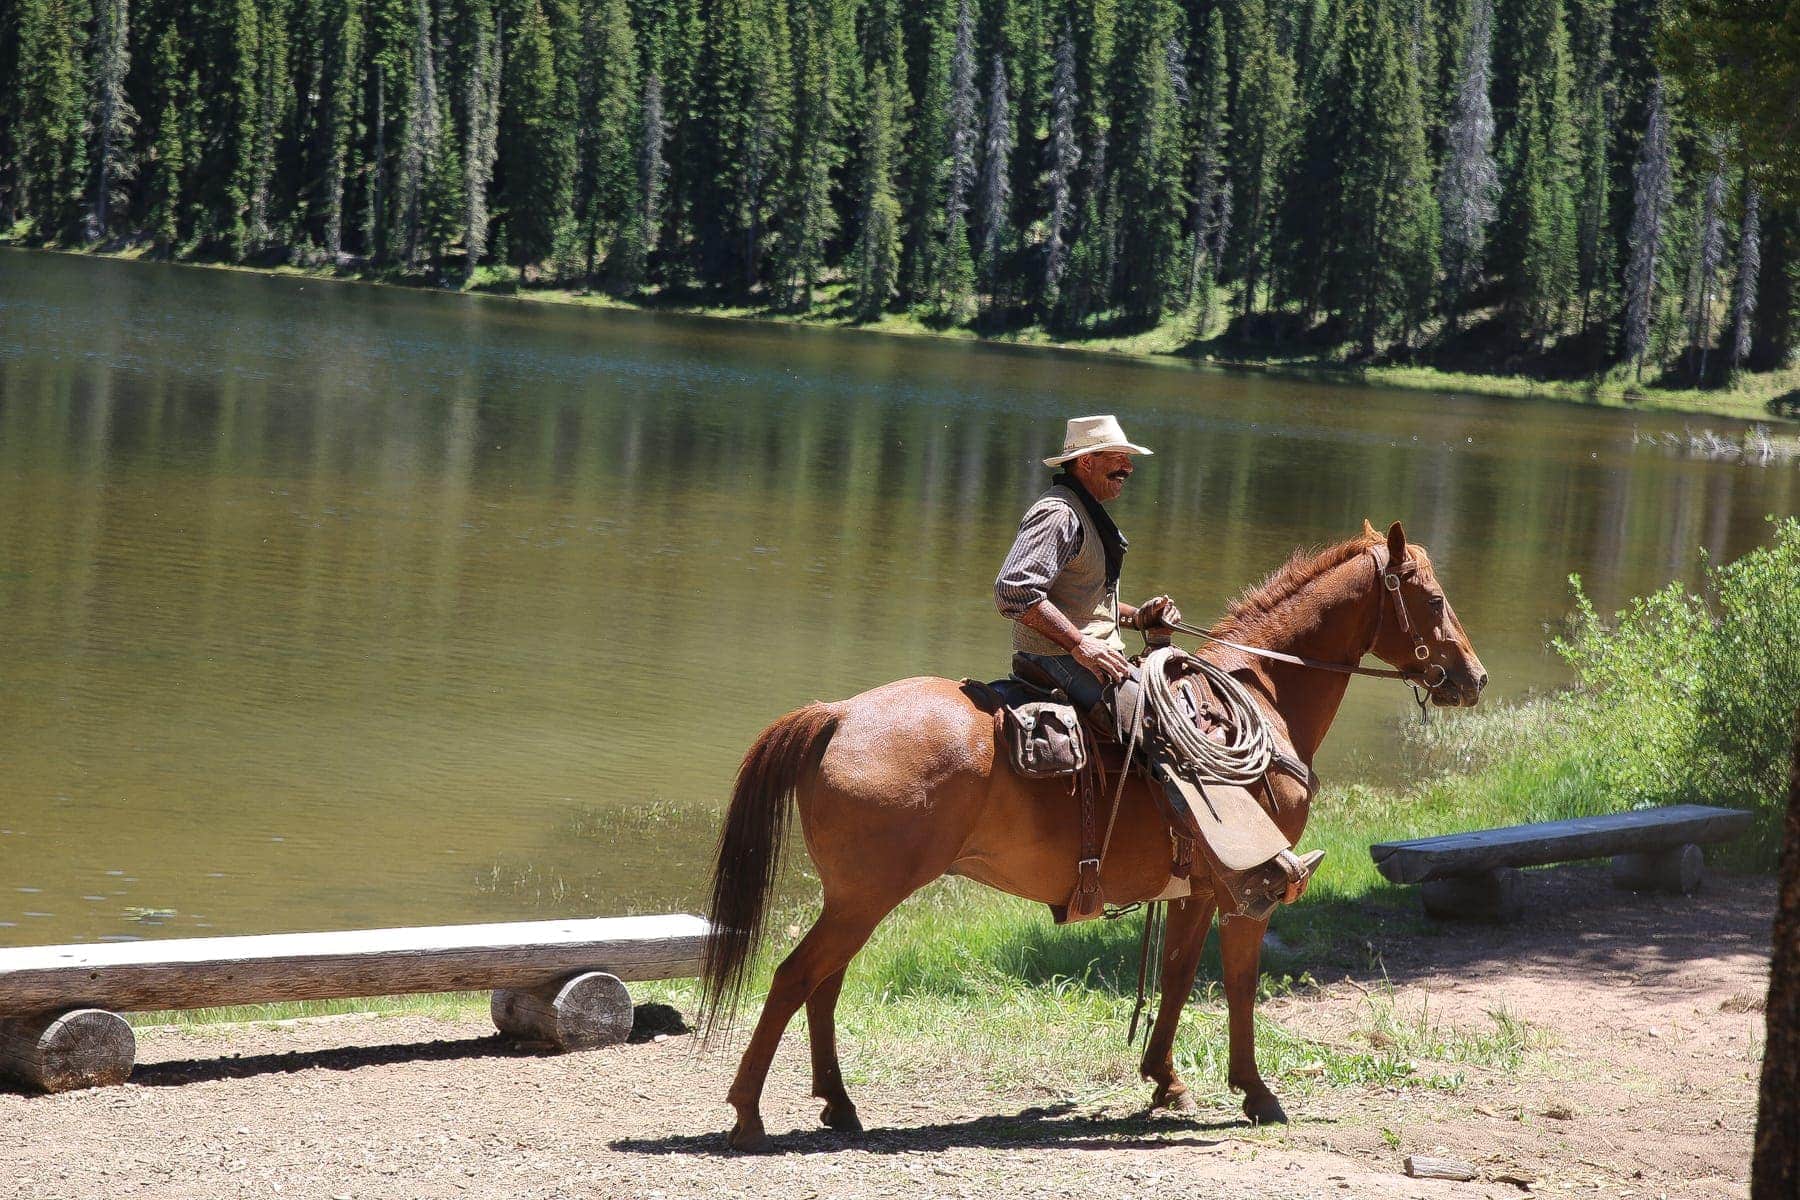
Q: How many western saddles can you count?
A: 1